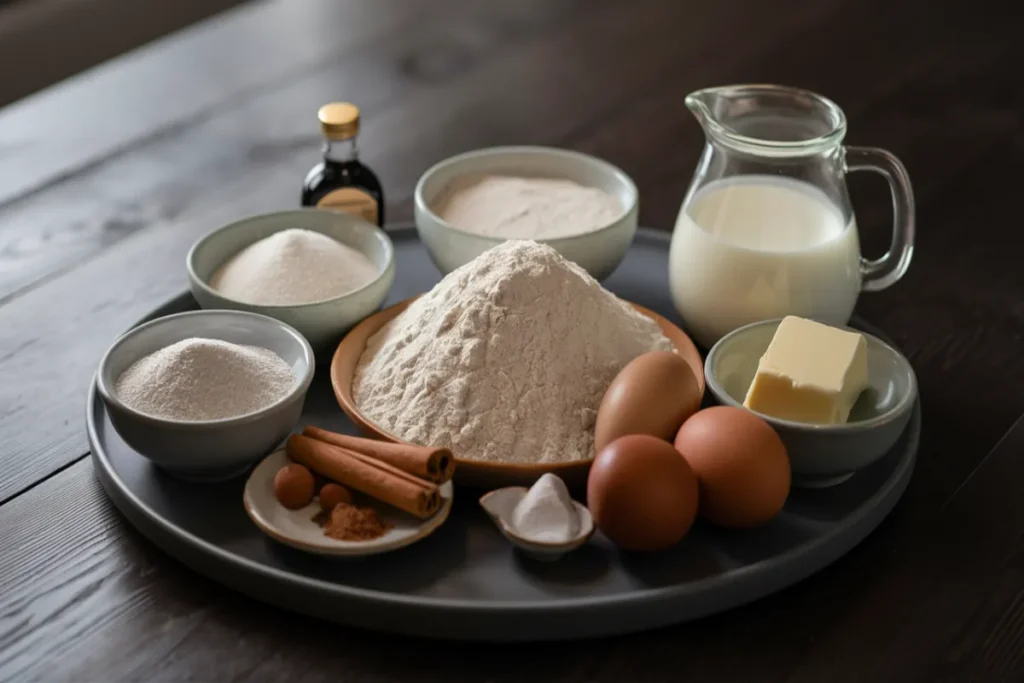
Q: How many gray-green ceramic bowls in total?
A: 4